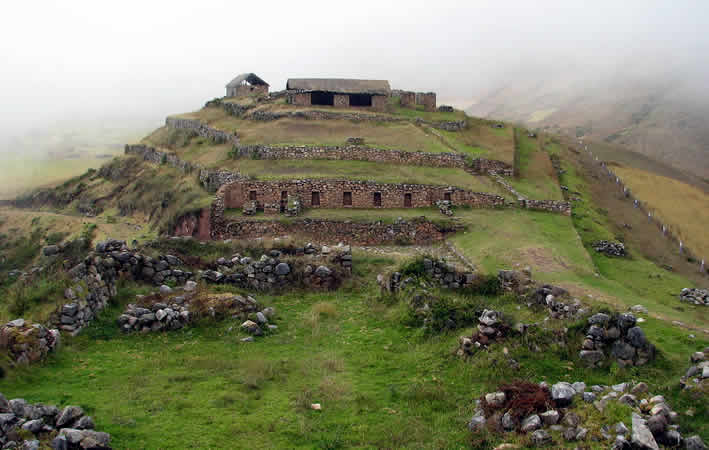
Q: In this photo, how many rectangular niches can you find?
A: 7